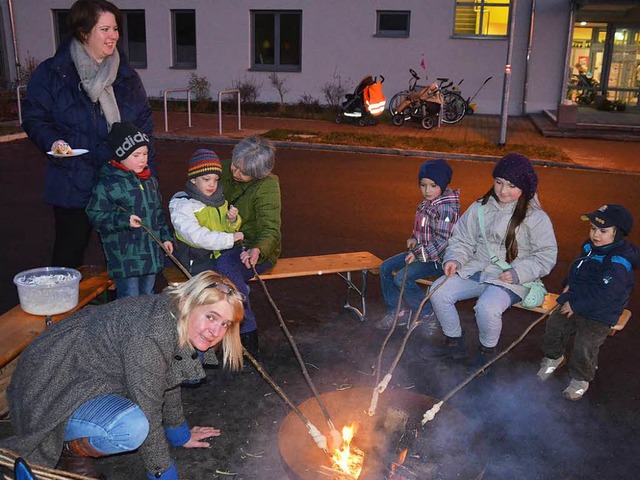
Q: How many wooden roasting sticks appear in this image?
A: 5